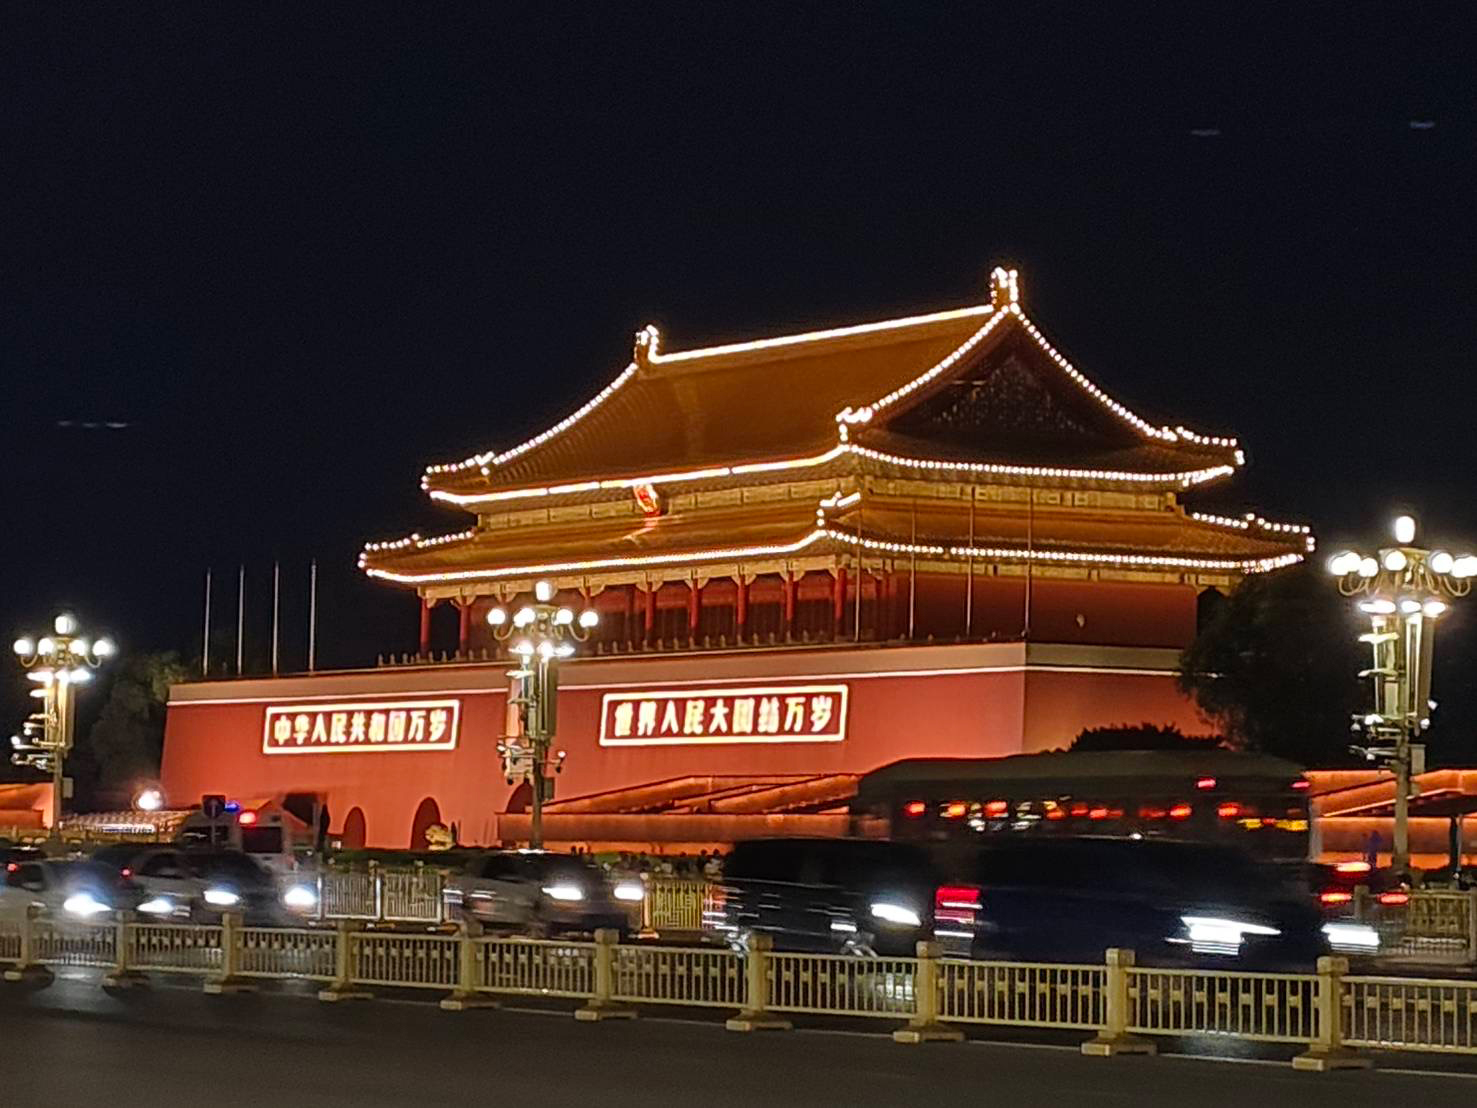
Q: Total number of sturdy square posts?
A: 10